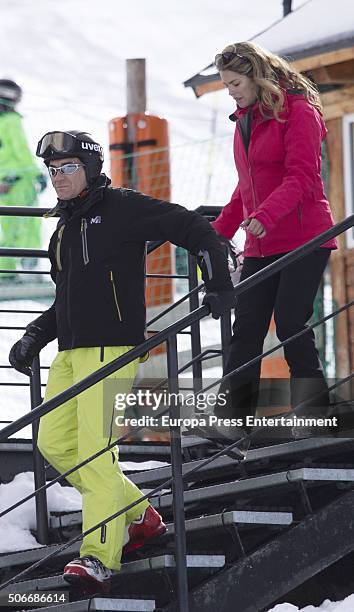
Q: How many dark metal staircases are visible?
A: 1